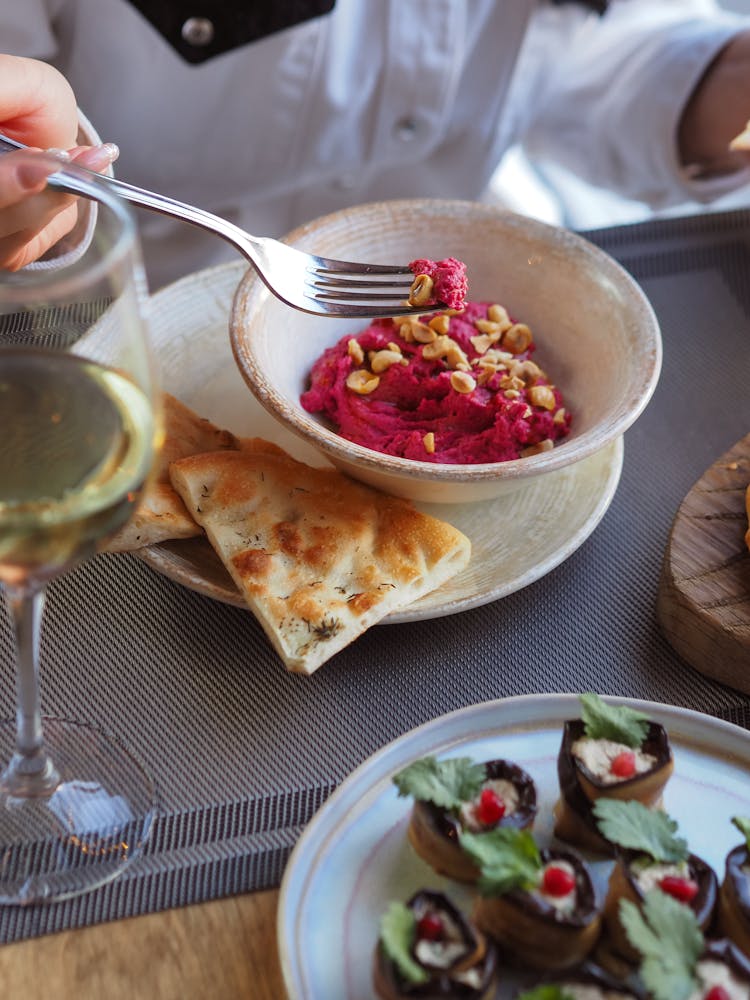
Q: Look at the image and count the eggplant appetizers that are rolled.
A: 8